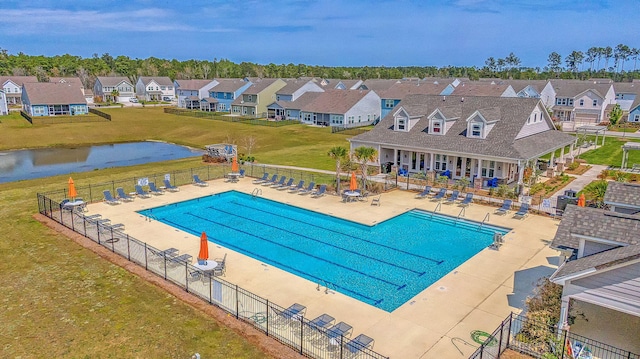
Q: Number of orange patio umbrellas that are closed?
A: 5